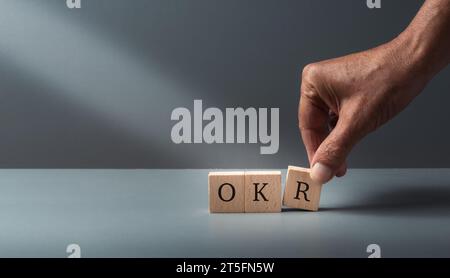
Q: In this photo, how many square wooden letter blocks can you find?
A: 3